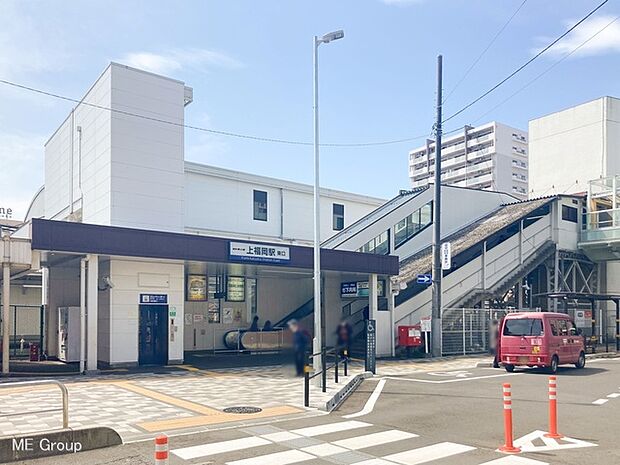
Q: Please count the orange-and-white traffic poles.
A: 3